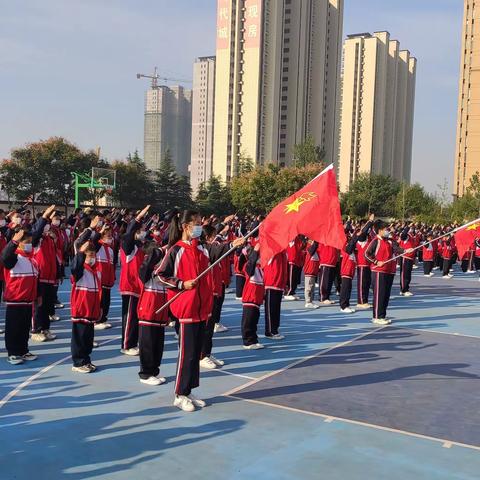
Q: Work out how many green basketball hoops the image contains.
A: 1